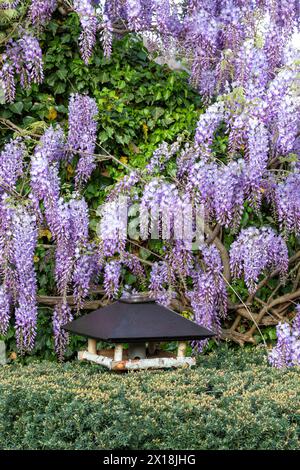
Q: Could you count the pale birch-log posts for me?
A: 3